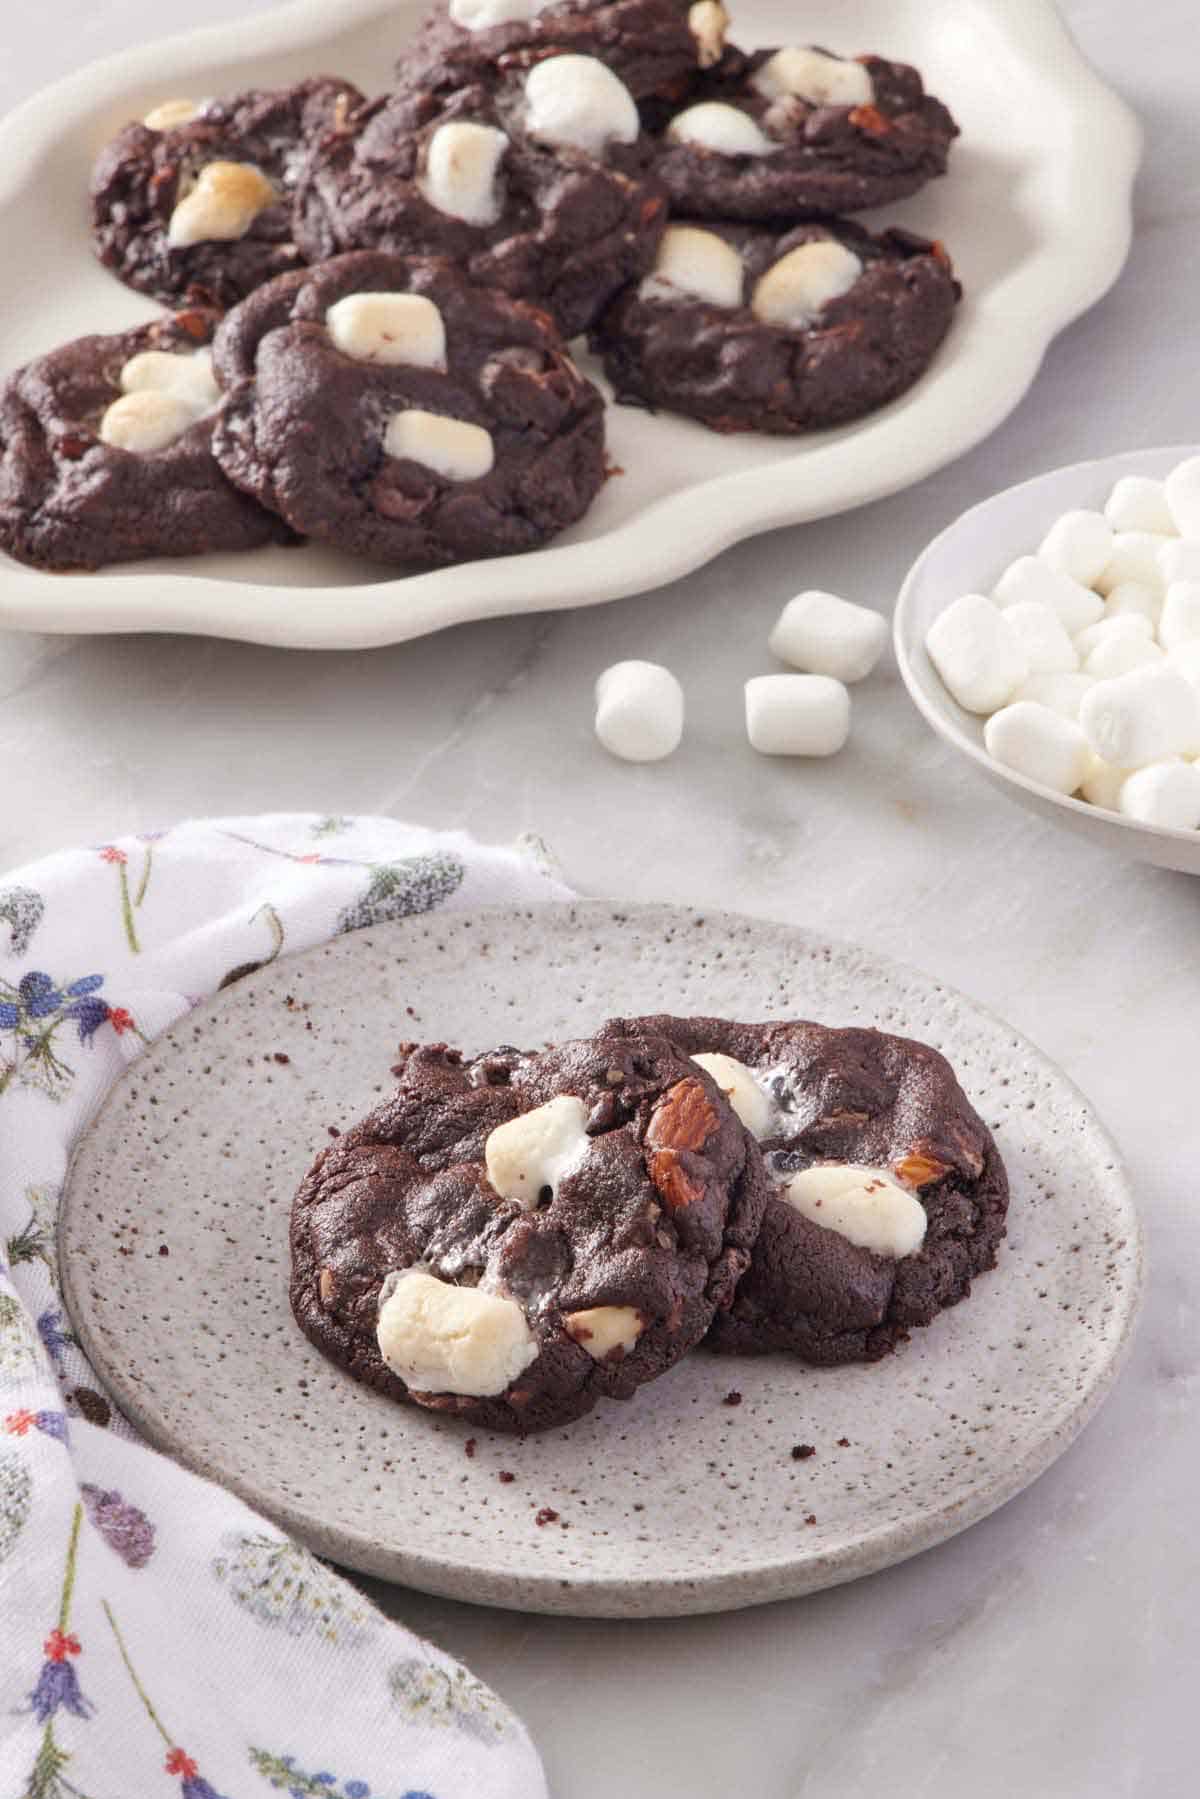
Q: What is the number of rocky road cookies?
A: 9